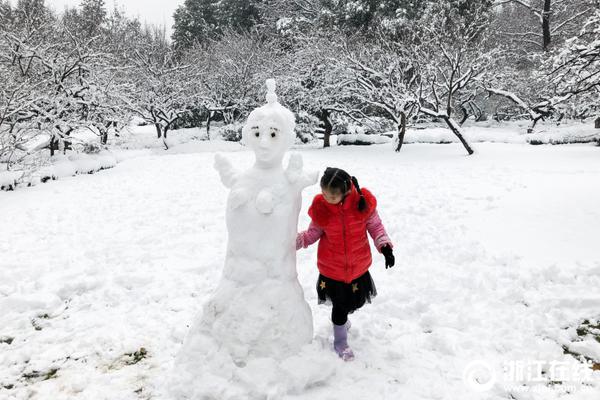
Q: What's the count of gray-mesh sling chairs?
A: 0